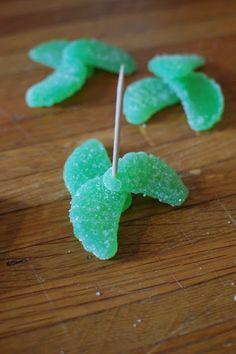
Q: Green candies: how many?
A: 9